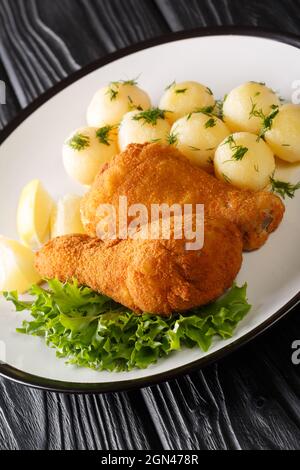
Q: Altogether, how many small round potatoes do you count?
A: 8